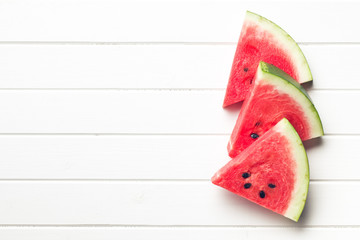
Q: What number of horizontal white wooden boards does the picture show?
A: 6